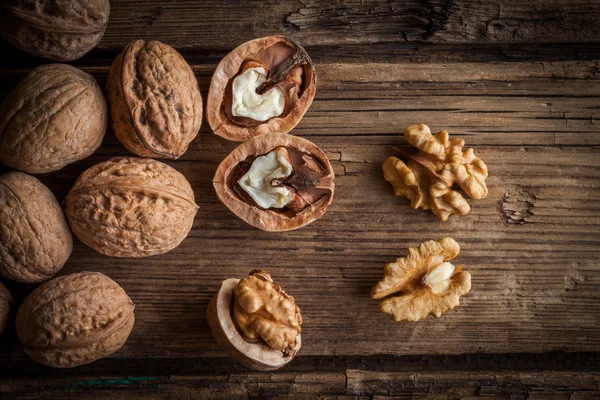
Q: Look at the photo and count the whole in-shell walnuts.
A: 7